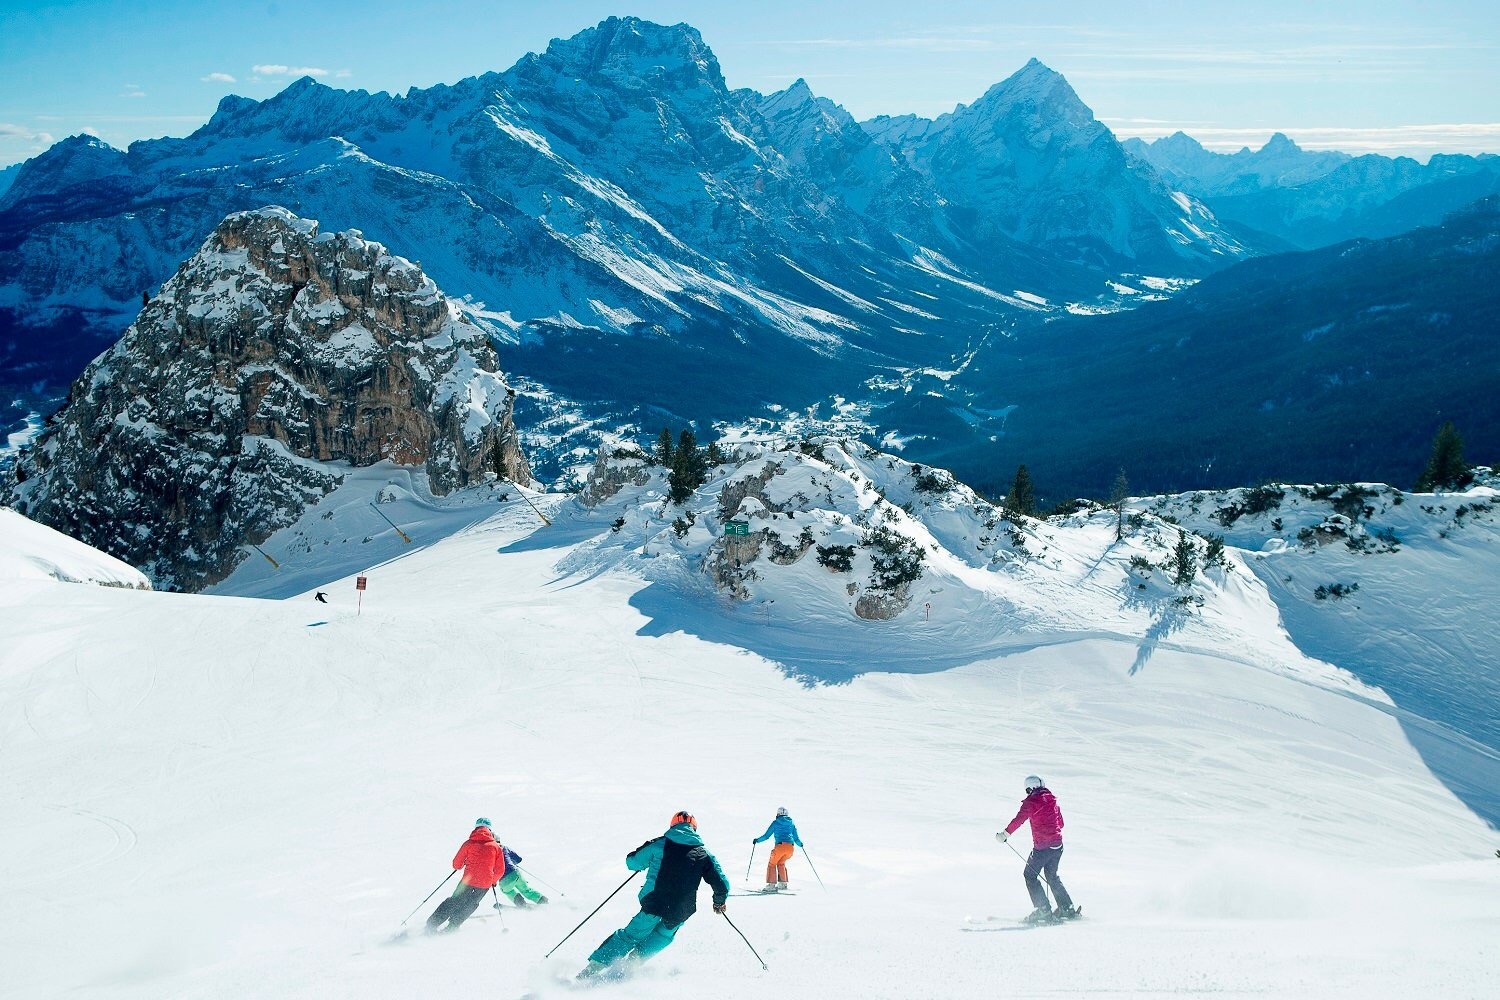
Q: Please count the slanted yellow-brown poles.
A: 3